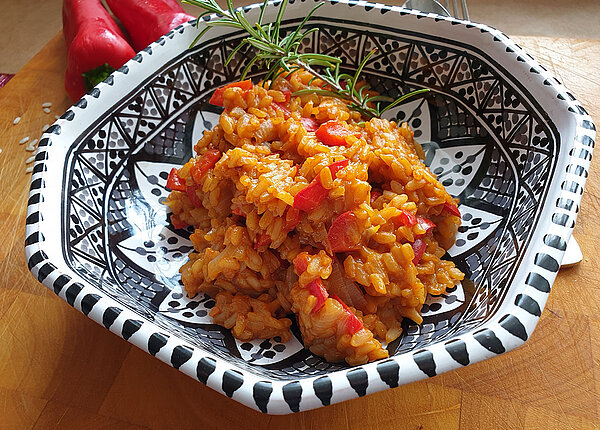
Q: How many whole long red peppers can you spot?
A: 2